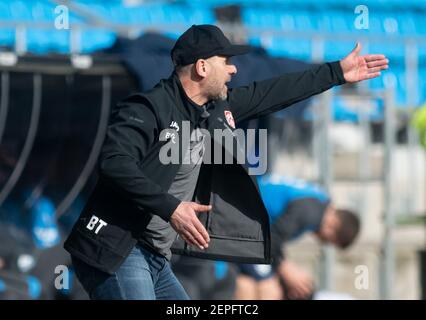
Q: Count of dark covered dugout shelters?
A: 1